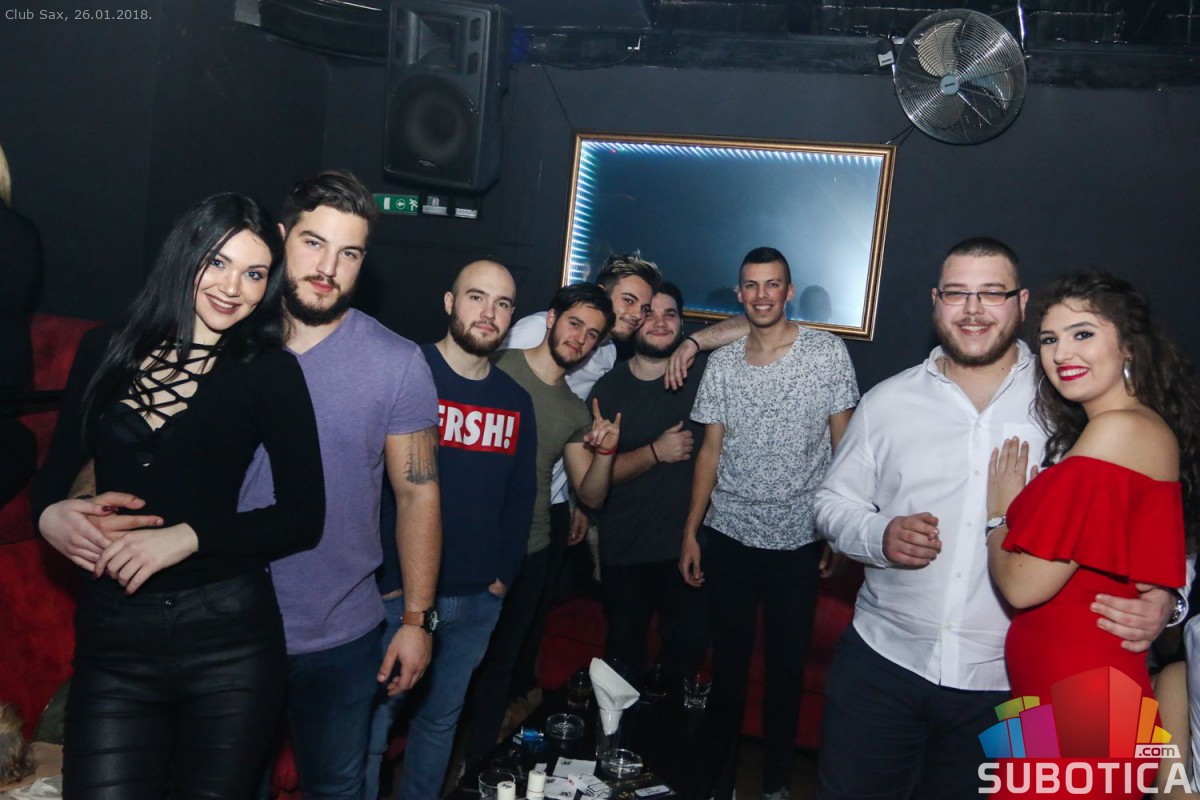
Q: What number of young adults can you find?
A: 9